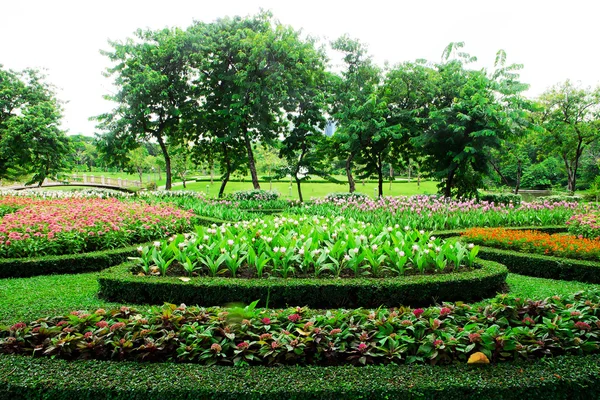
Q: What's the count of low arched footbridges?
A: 1